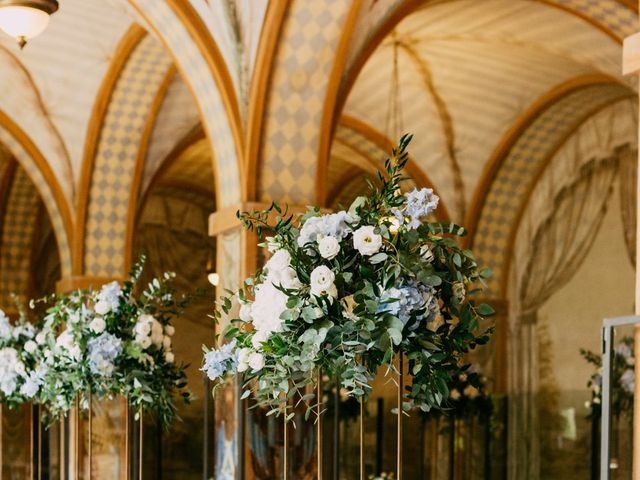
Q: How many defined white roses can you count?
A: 3